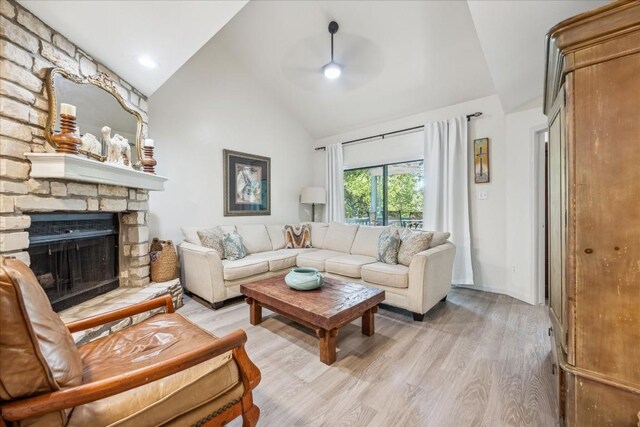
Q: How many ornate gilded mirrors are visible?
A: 1